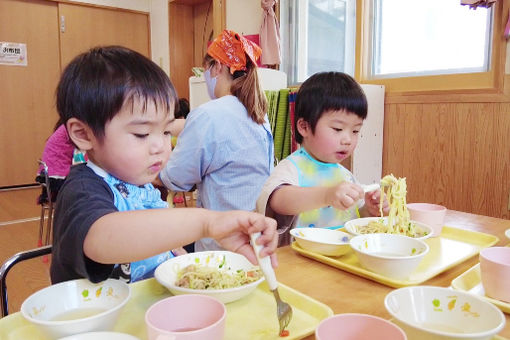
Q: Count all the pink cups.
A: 4